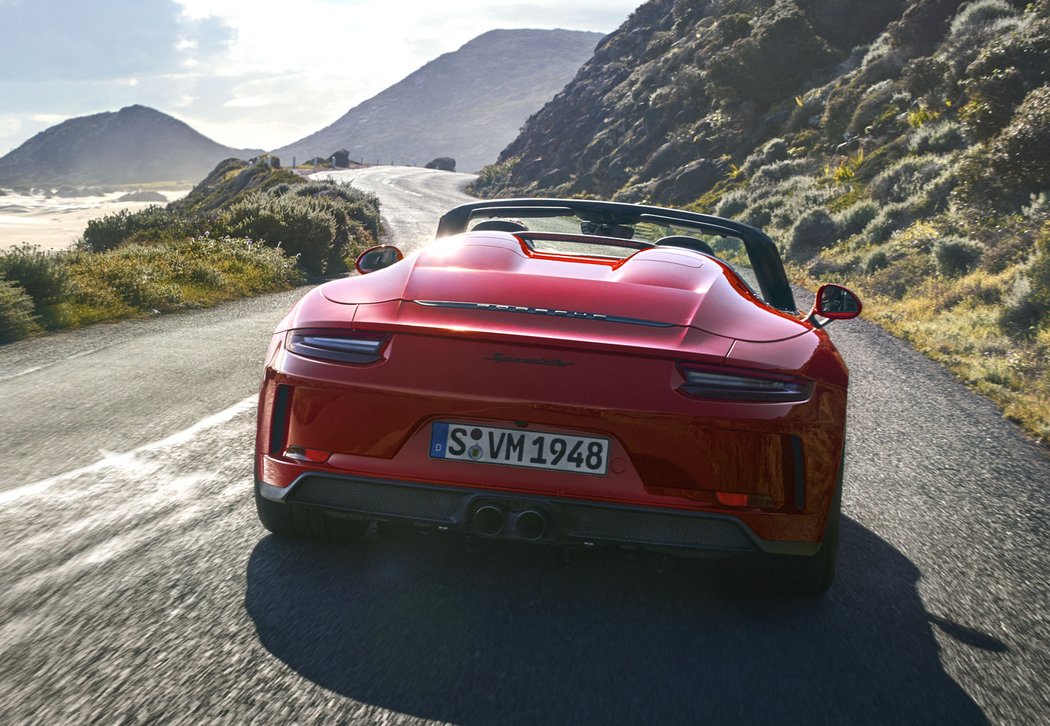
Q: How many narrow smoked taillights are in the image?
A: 2